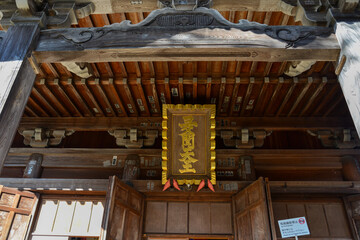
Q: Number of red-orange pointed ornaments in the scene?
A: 4